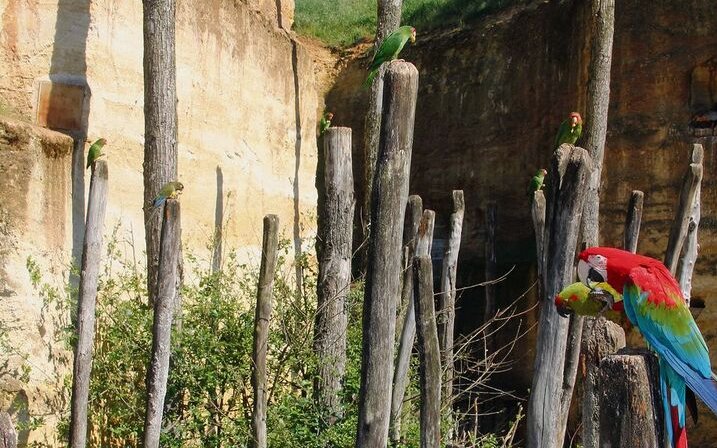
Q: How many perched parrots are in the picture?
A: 8